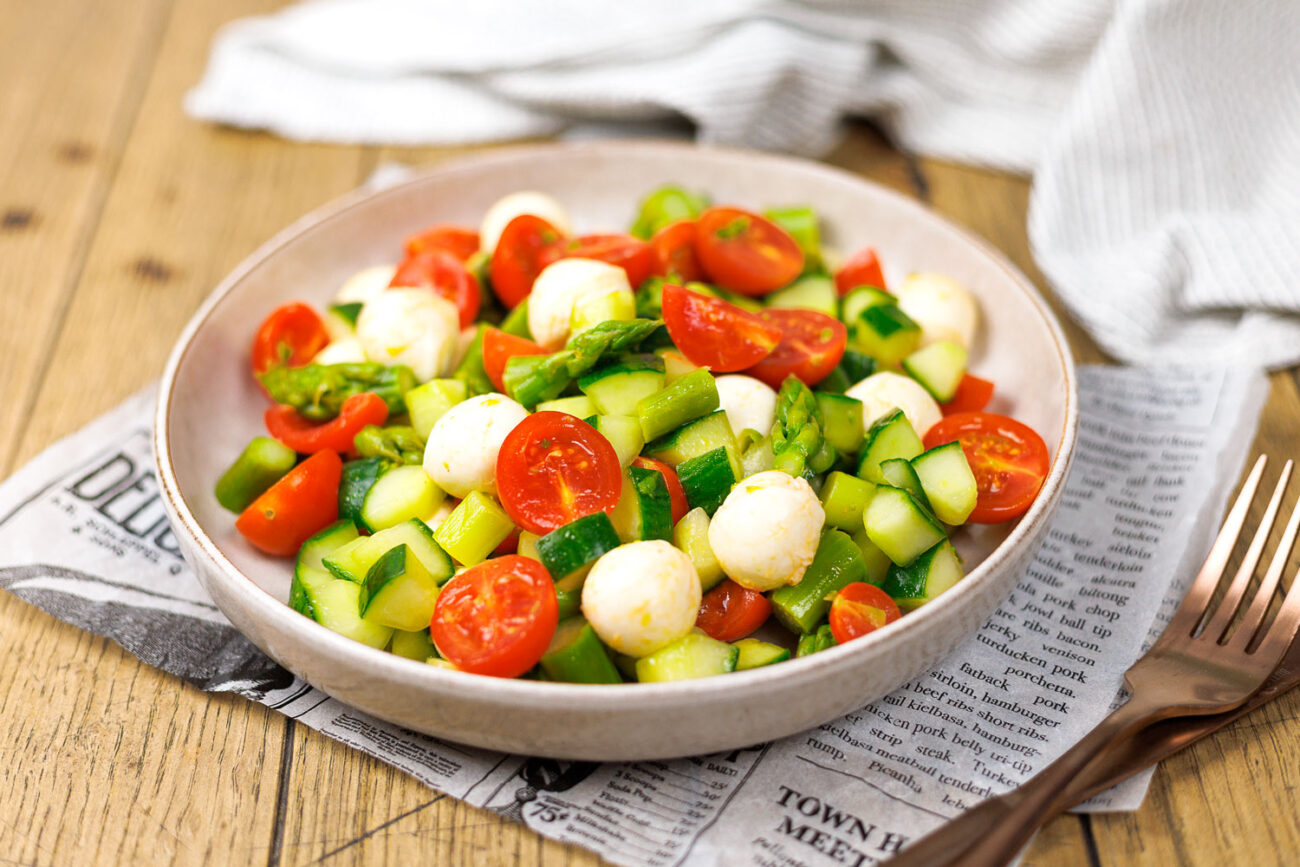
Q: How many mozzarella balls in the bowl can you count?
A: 11